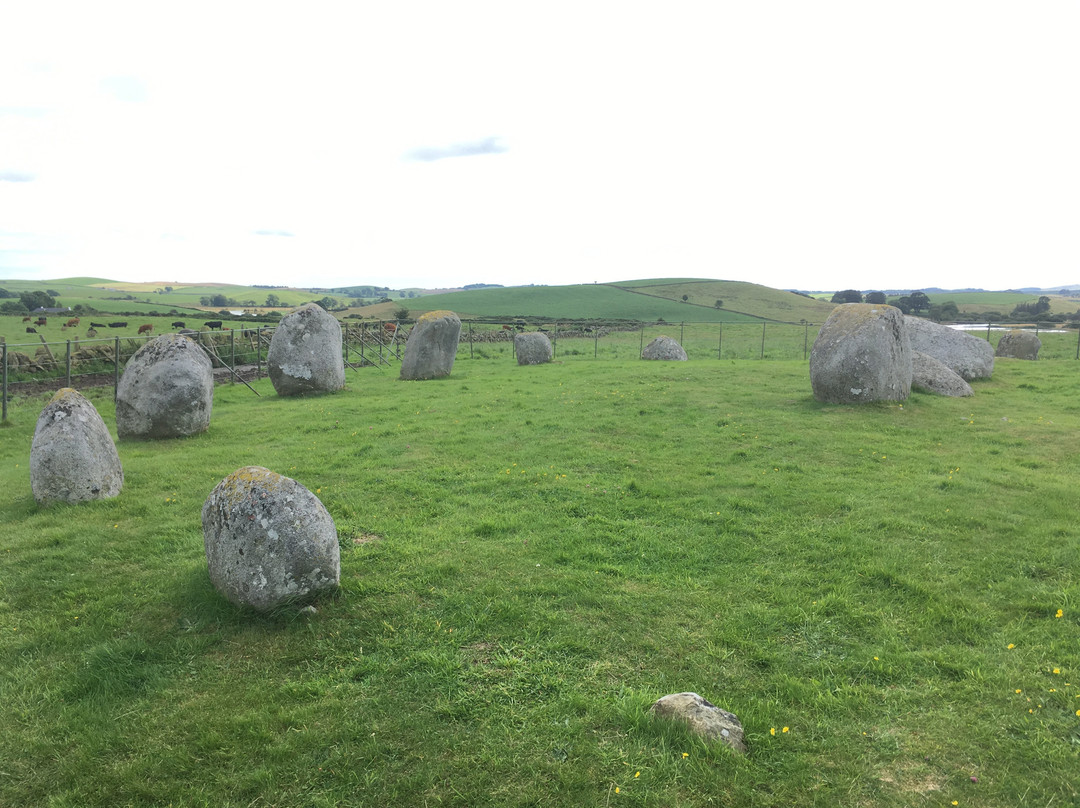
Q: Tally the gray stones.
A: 12